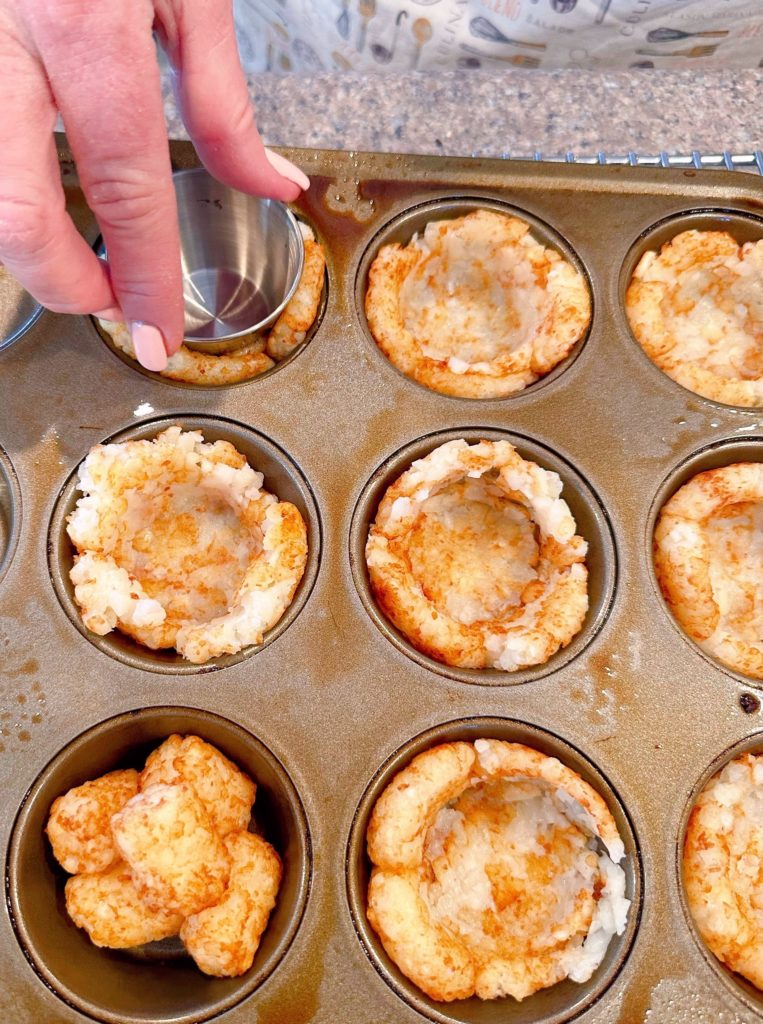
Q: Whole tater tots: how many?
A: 5